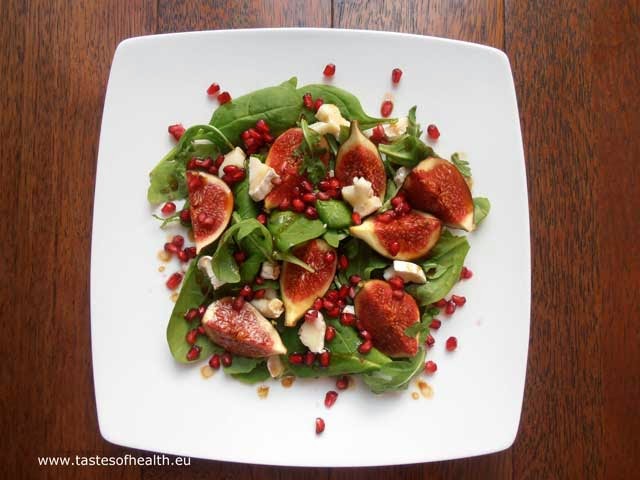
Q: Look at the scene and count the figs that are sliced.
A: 8